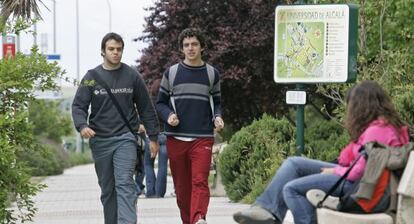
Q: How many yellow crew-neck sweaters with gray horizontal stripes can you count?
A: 0